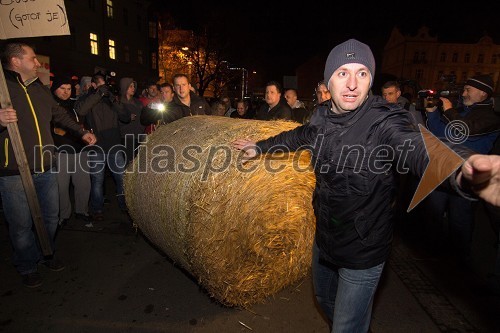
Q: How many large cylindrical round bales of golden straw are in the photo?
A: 1